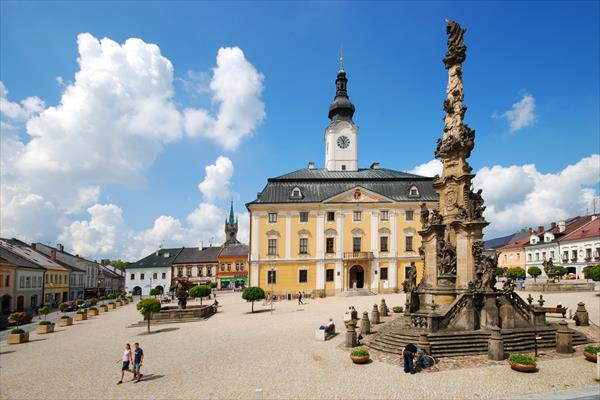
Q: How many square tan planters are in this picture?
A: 10